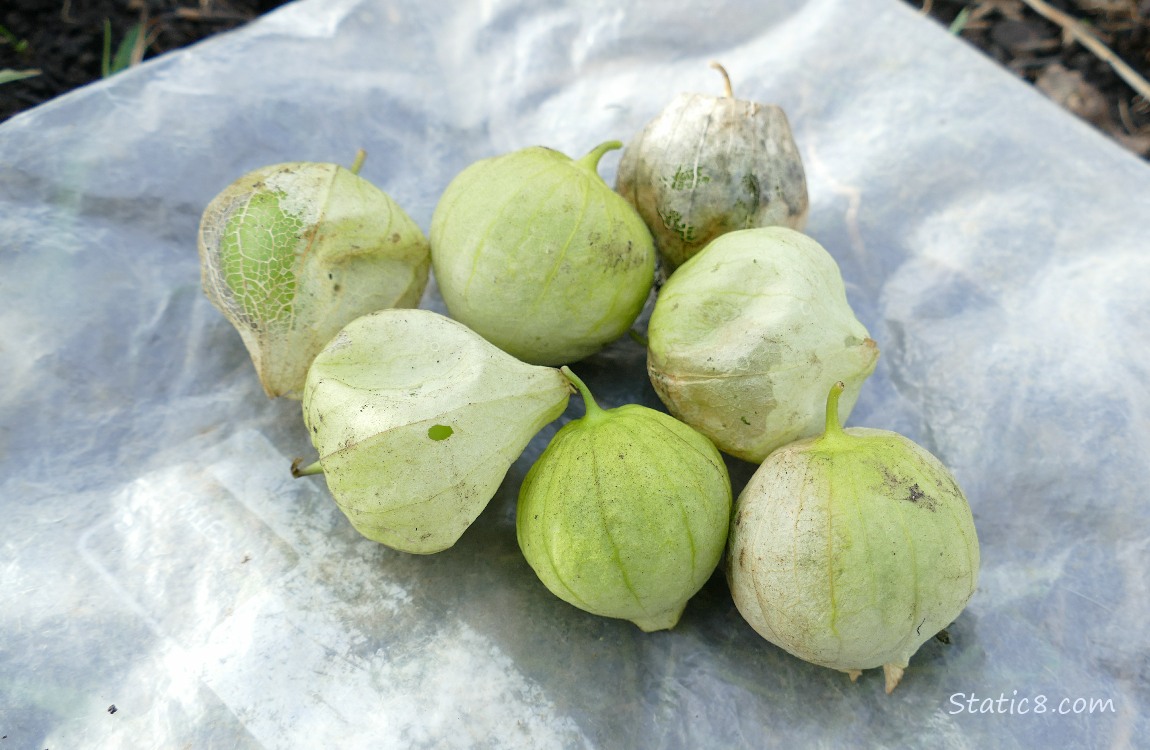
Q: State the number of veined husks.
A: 7